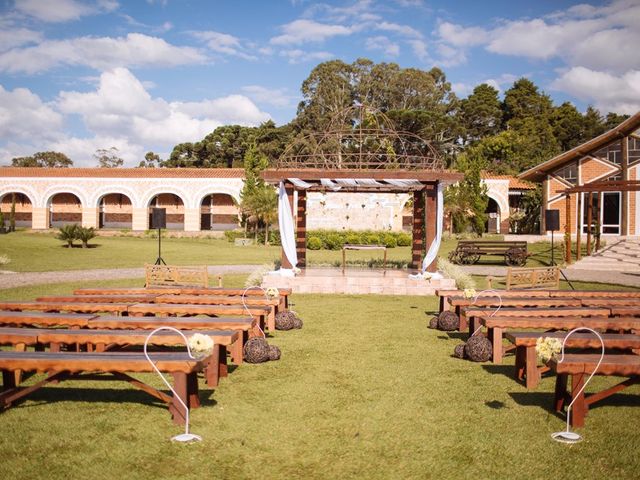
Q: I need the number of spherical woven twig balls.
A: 8